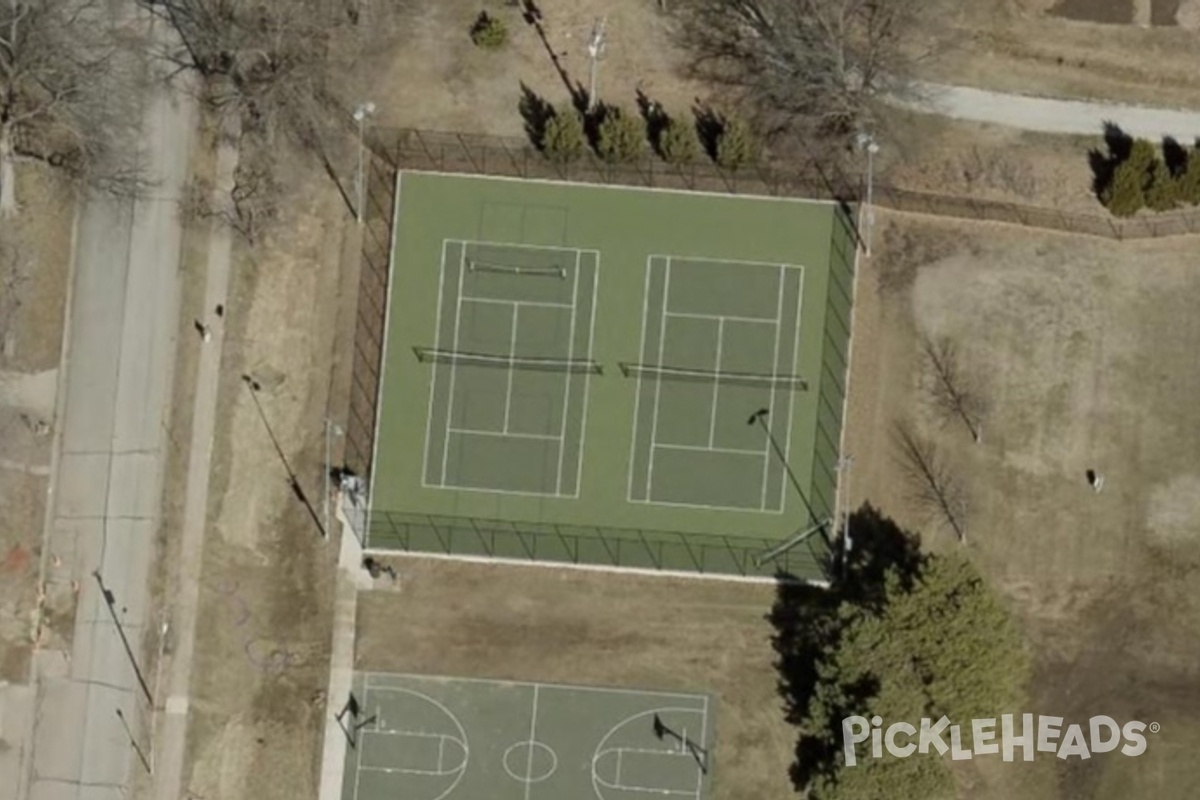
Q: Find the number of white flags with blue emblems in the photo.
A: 0